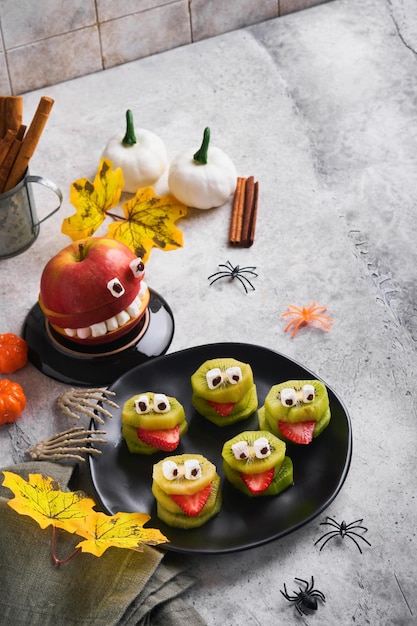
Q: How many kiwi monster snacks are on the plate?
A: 5